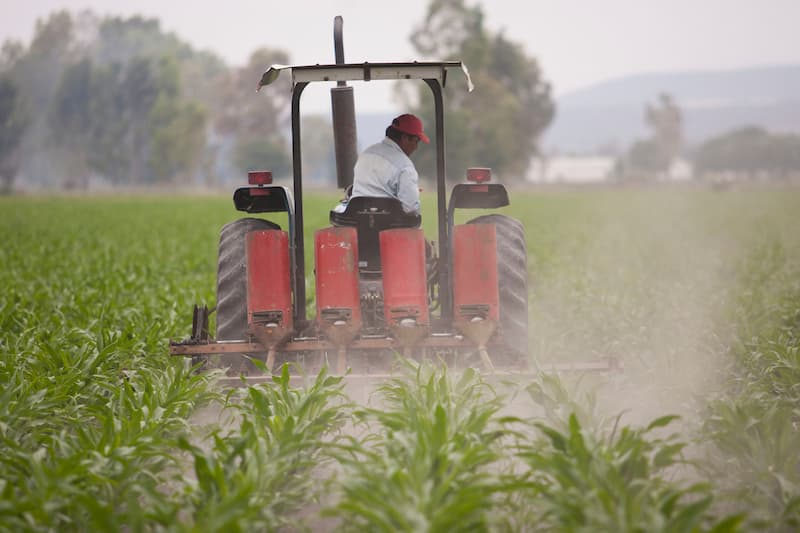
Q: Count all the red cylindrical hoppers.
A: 4